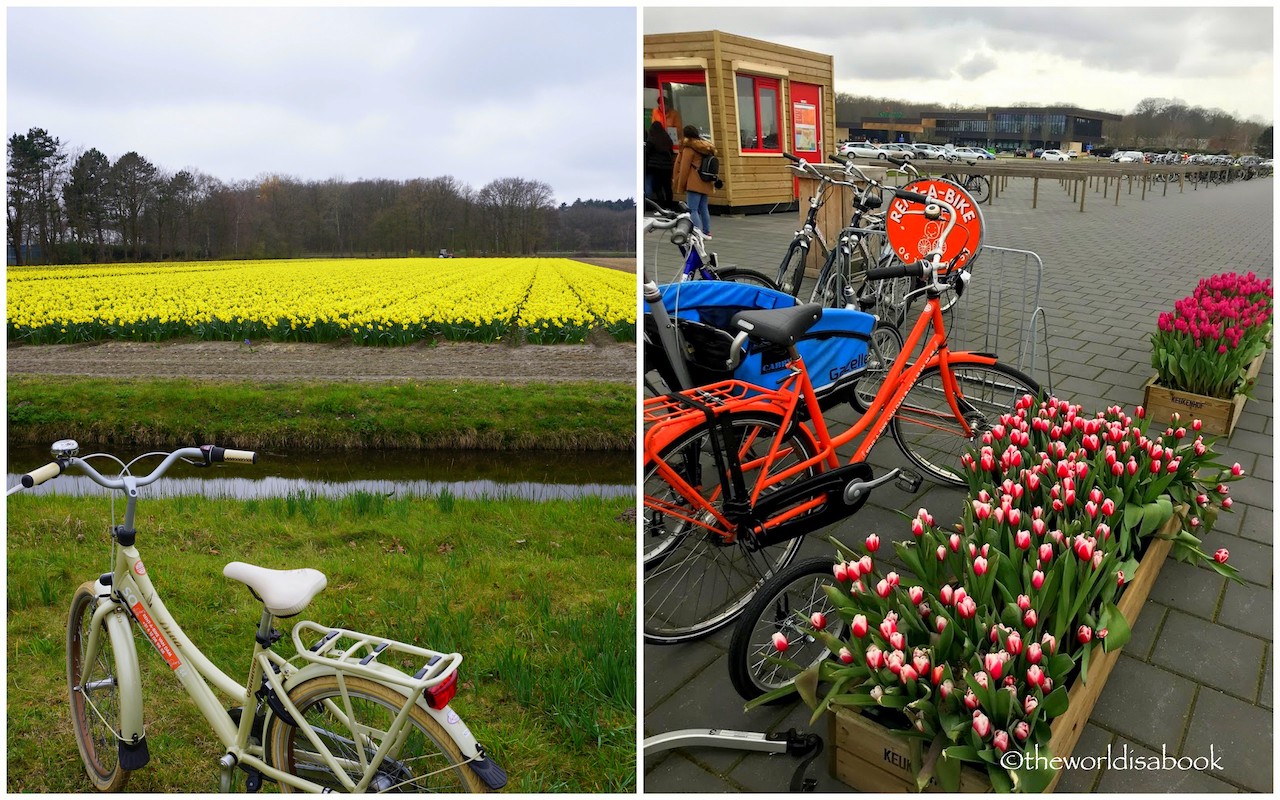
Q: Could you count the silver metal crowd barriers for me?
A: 1